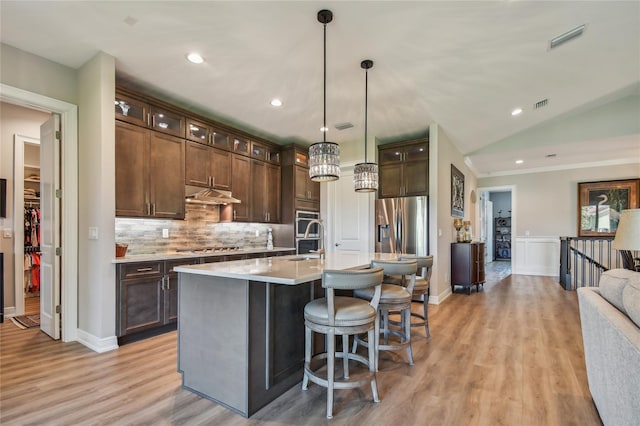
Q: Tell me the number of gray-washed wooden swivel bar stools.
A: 3